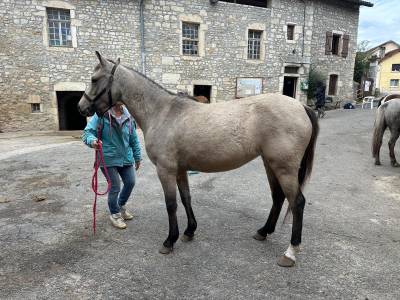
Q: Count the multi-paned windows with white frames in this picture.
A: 3